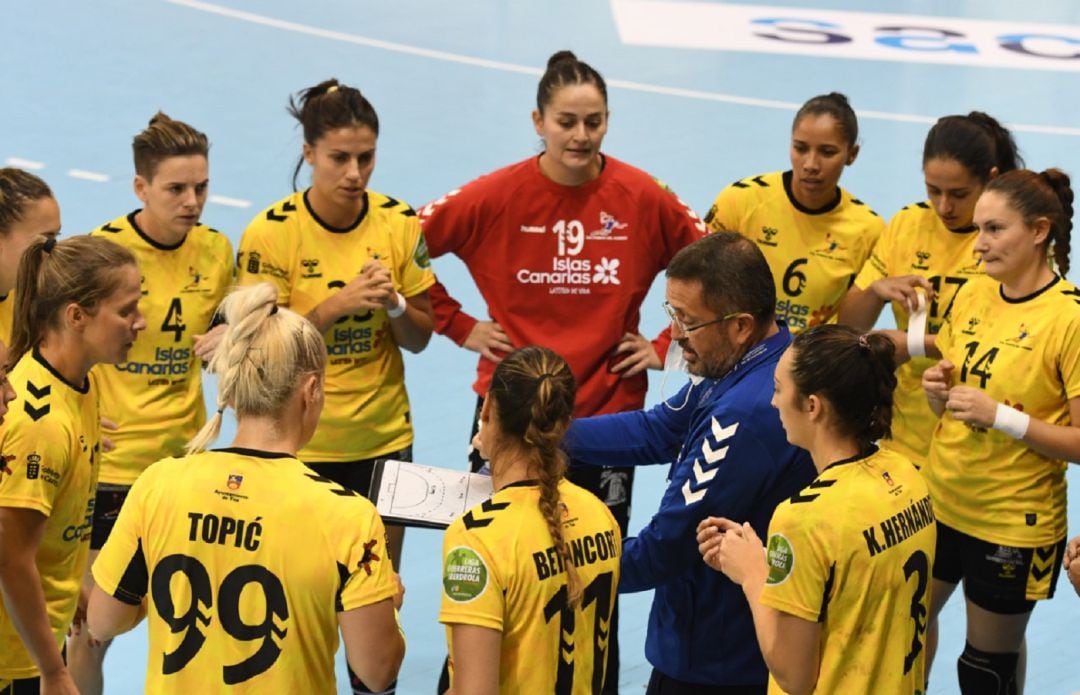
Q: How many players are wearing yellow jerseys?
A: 10